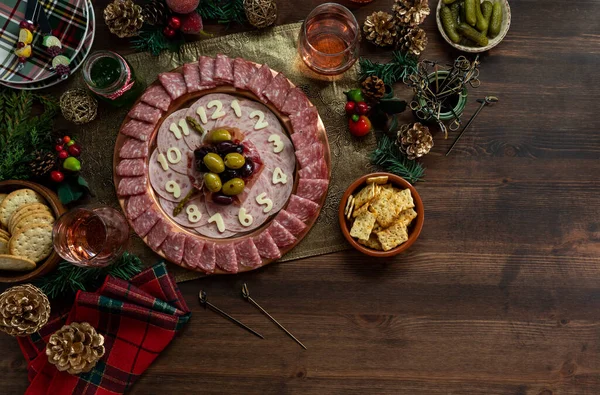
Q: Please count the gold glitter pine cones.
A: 7